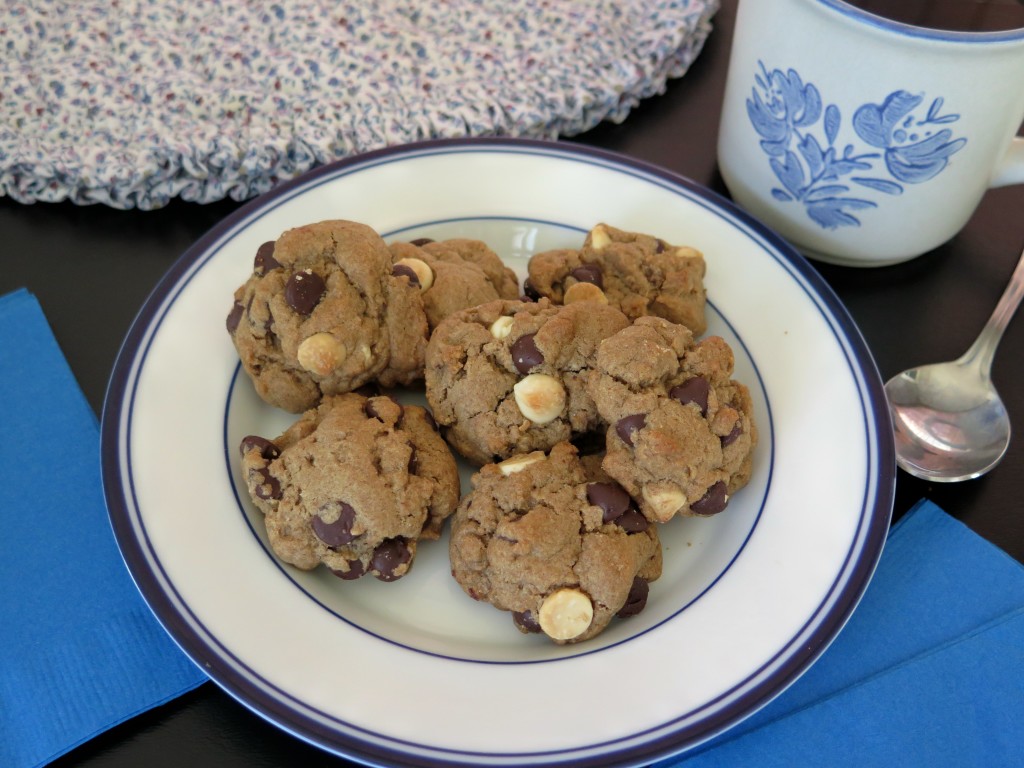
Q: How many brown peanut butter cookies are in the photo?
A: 7